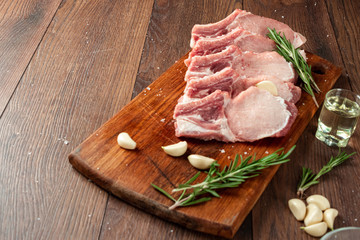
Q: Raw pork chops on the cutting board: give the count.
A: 5